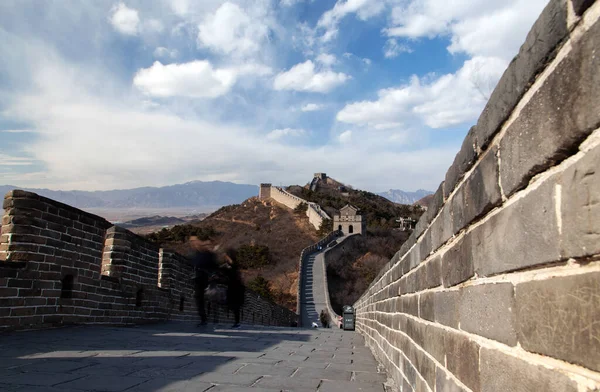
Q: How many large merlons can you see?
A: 3